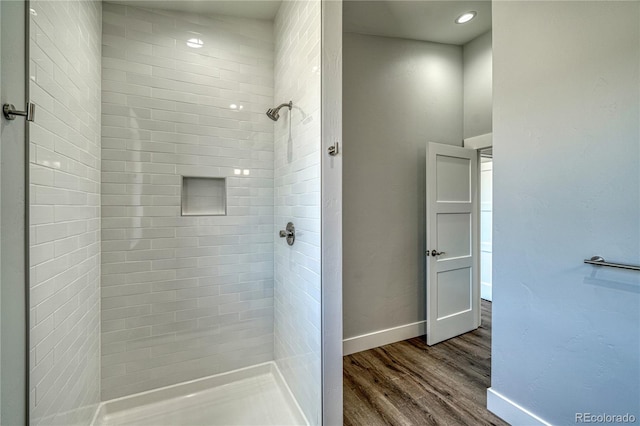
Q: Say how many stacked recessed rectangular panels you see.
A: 3